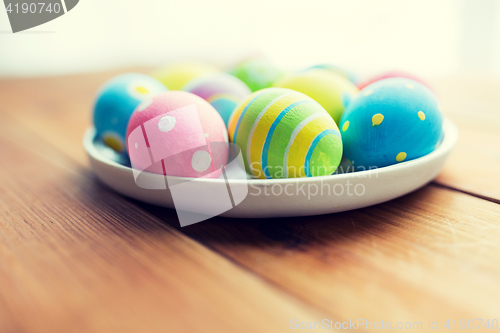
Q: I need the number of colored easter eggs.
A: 10